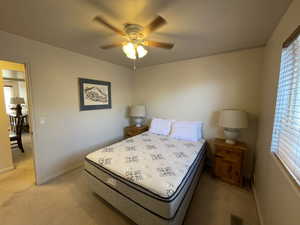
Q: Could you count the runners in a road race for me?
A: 0